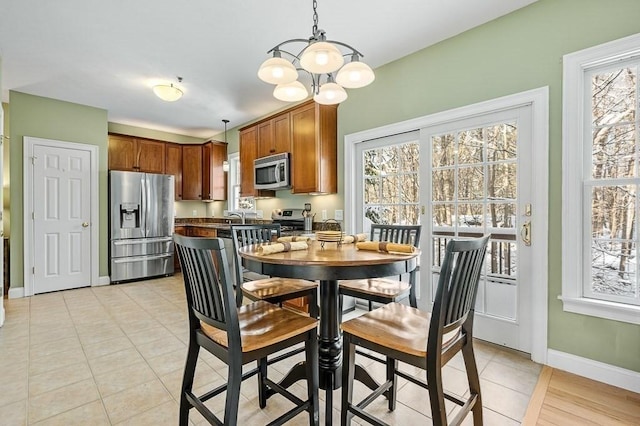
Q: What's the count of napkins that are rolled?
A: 4